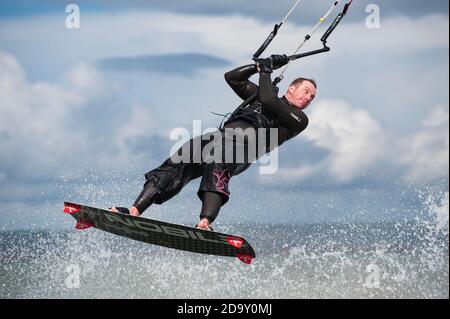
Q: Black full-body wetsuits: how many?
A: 1